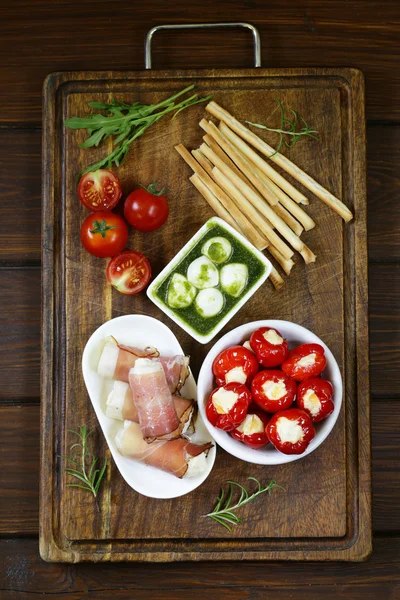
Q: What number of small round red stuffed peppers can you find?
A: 8